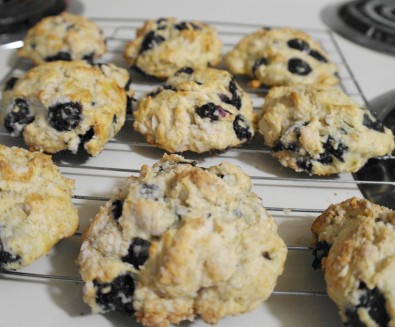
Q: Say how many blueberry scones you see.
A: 9